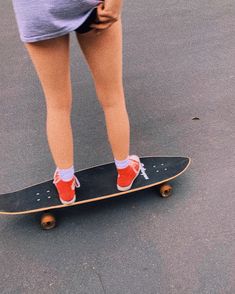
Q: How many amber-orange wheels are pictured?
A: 2